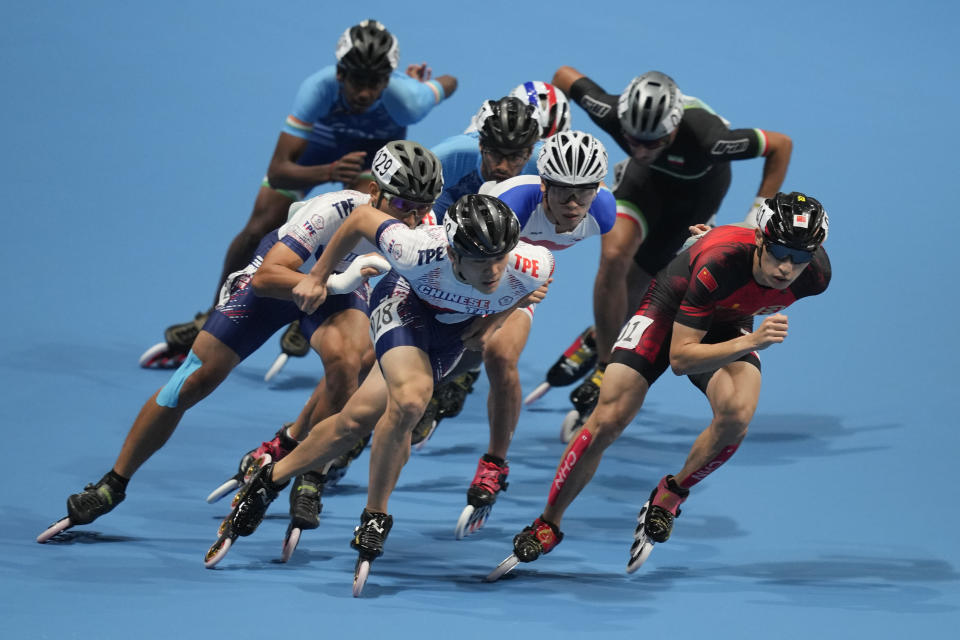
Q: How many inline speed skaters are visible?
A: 8